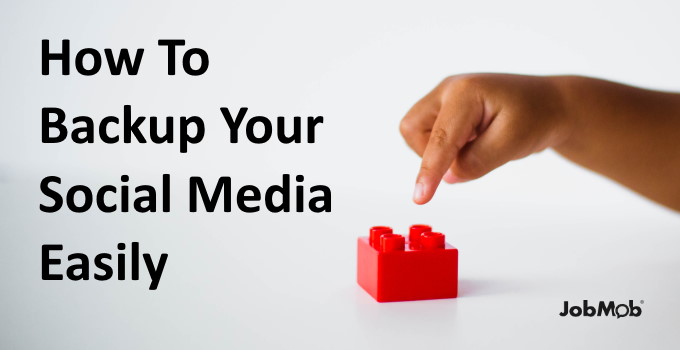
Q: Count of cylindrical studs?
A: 4